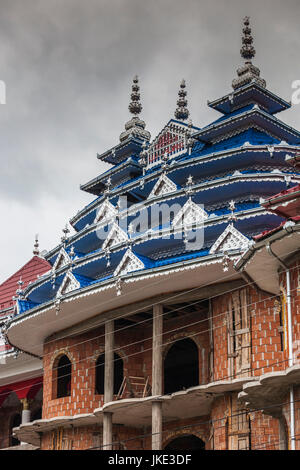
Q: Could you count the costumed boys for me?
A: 0